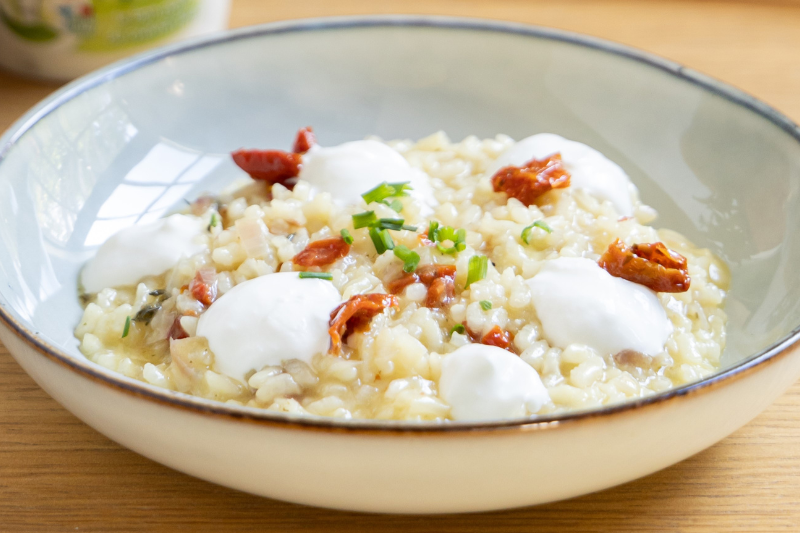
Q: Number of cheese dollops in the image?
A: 6